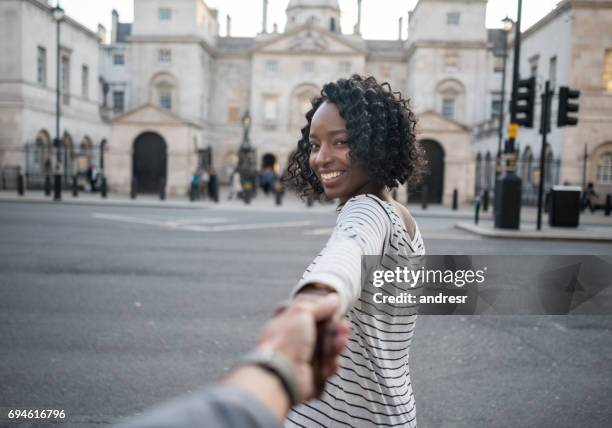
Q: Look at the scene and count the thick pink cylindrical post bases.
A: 0